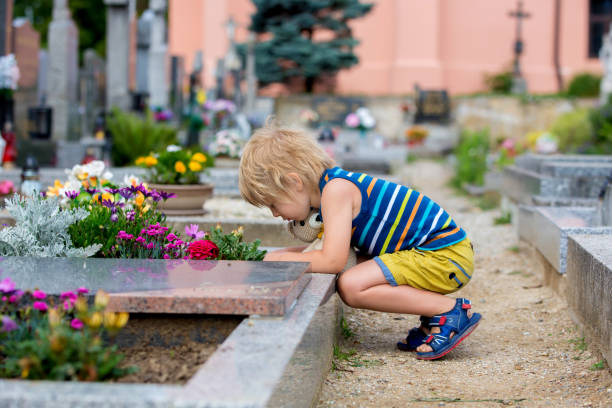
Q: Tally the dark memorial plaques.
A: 2